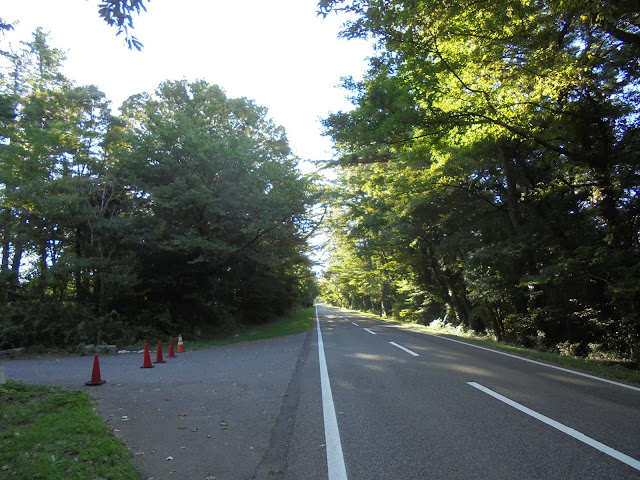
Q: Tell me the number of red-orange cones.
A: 5